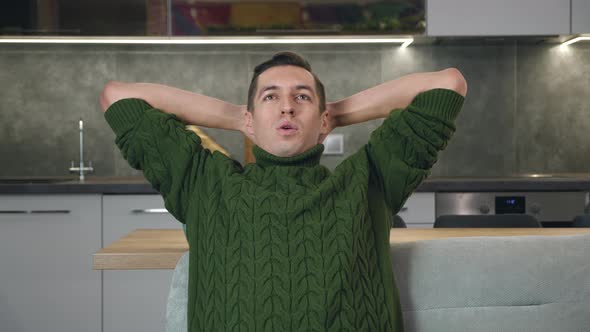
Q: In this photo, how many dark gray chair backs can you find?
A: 3